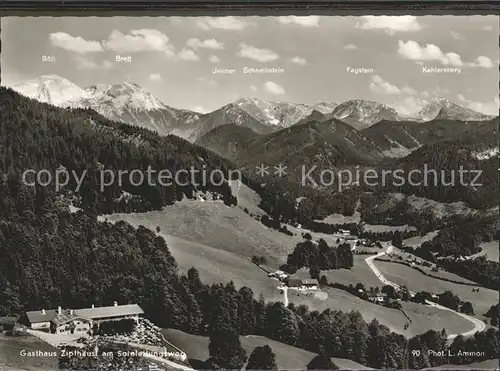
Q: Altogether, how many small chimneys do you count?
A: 5